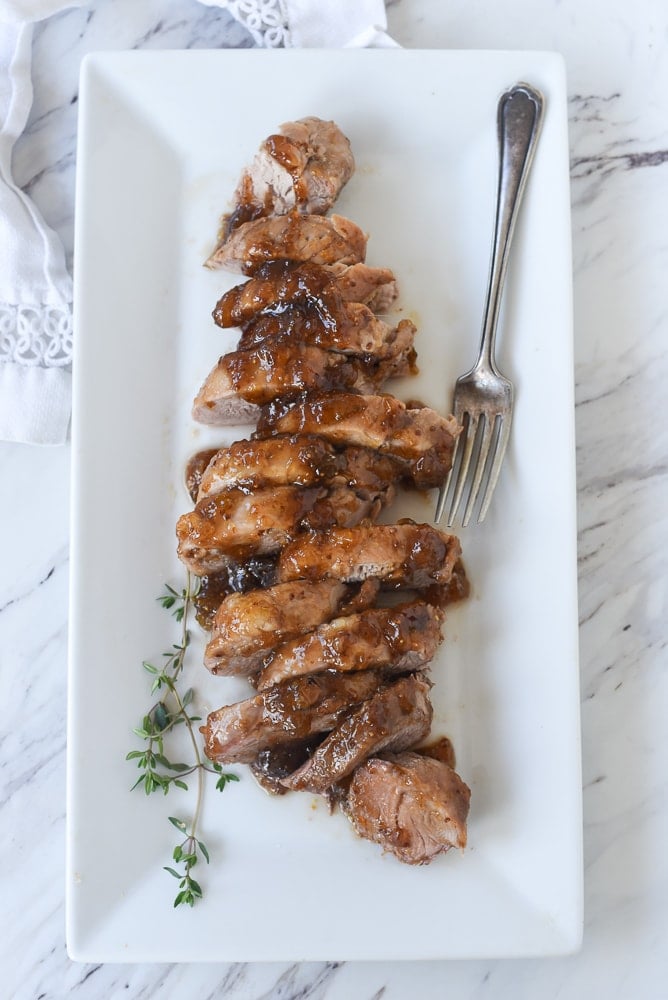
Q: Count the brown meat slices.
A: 14